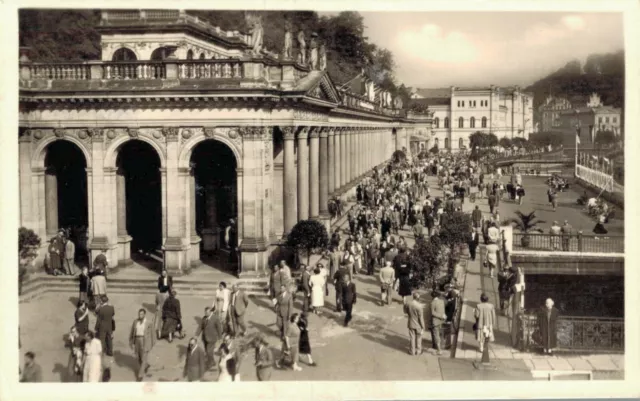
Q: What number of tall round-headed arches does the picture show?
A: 3